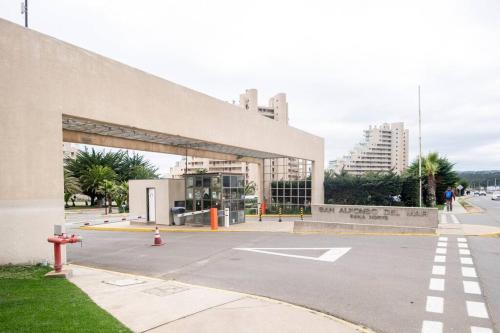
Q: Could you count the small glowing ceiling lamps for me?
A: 0